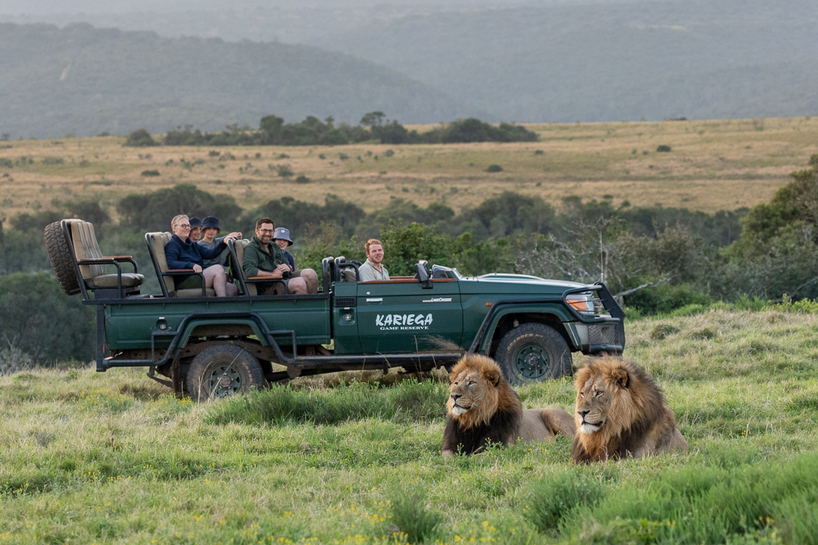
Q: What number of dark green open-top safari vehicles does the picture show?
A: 1